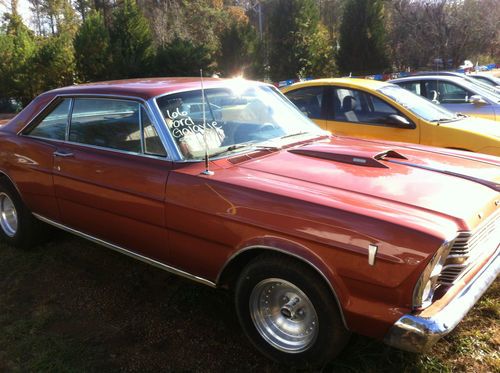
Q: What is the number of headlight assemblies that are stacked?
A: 2